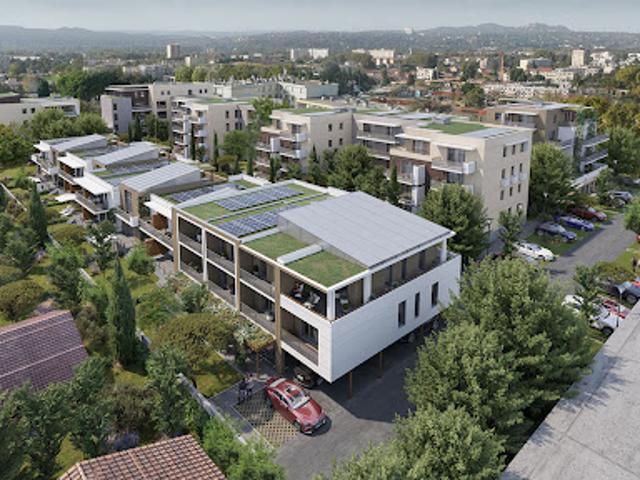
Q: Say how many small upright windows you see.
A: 3